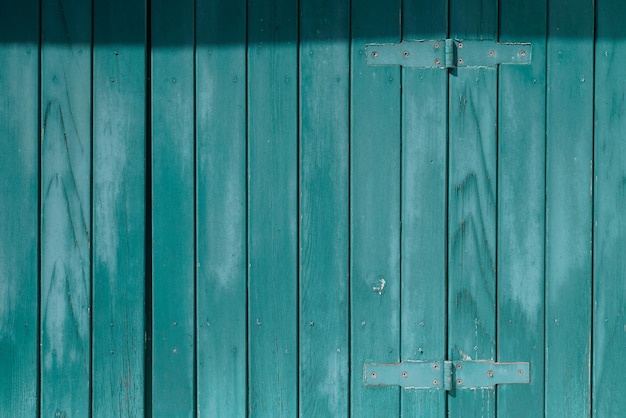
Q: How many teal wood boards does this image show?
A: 13